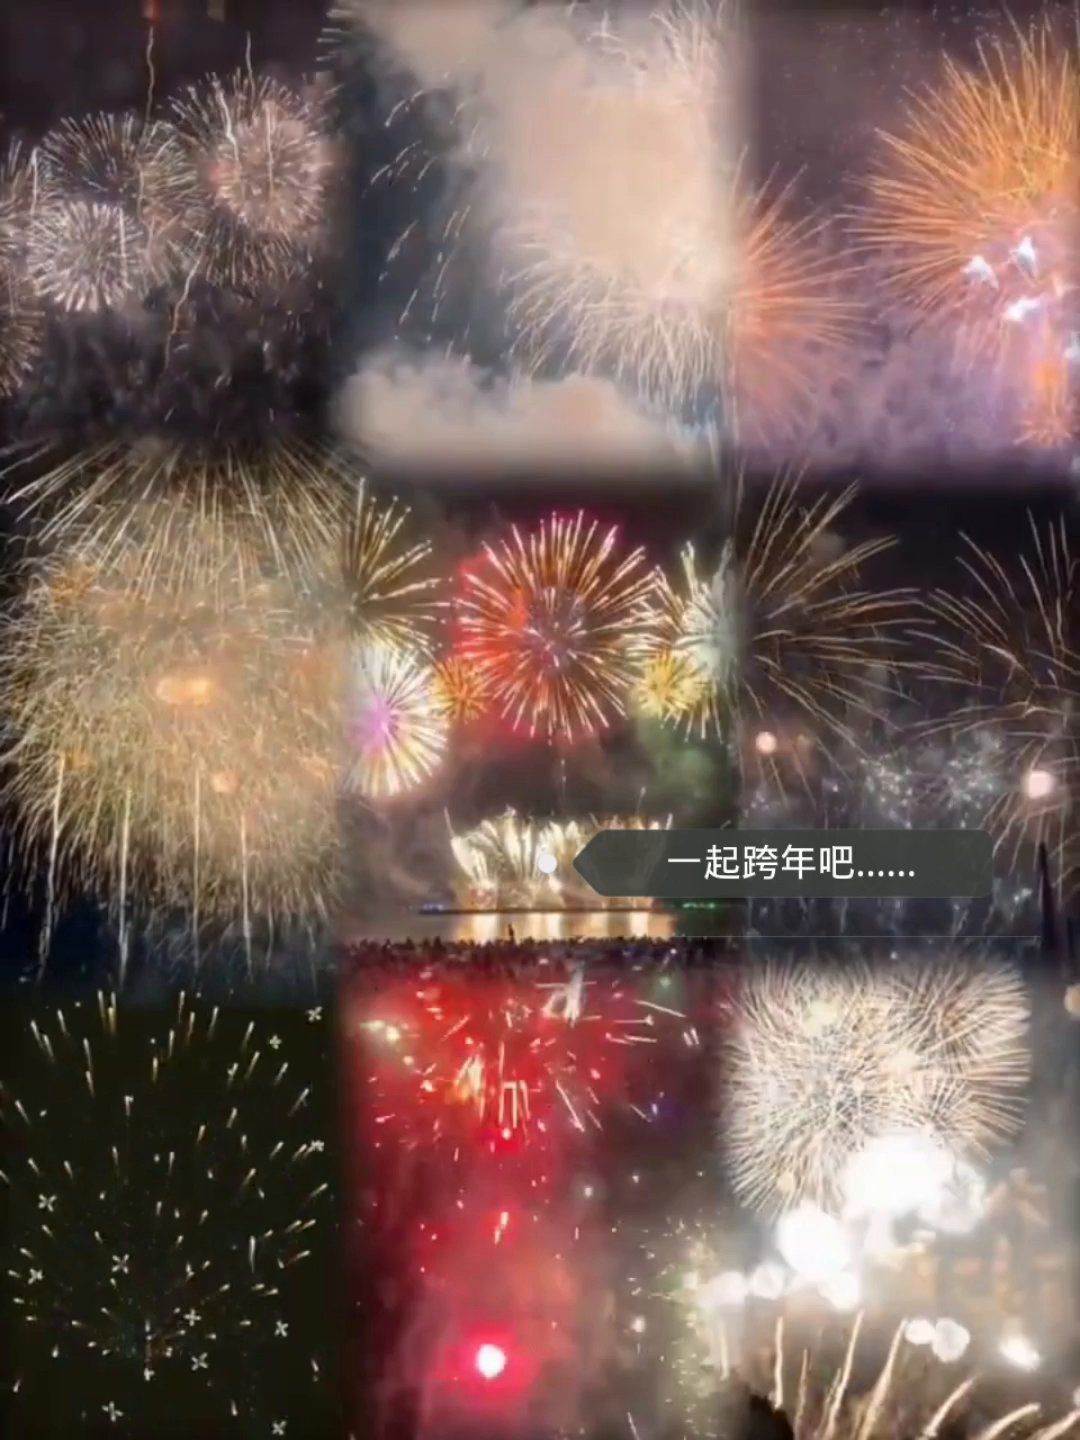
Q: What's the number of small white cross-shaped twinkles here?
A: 11